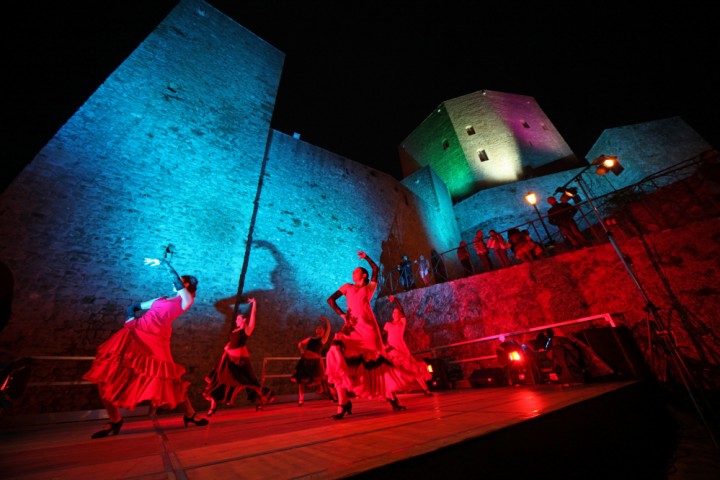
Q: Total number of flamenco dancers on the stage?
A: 5